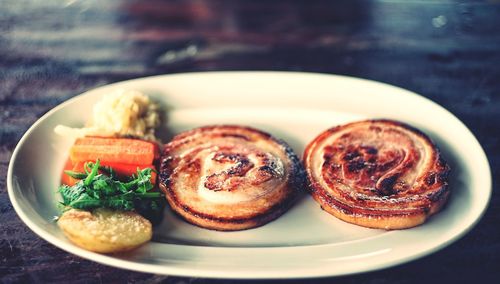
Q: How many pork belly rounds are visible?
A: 2